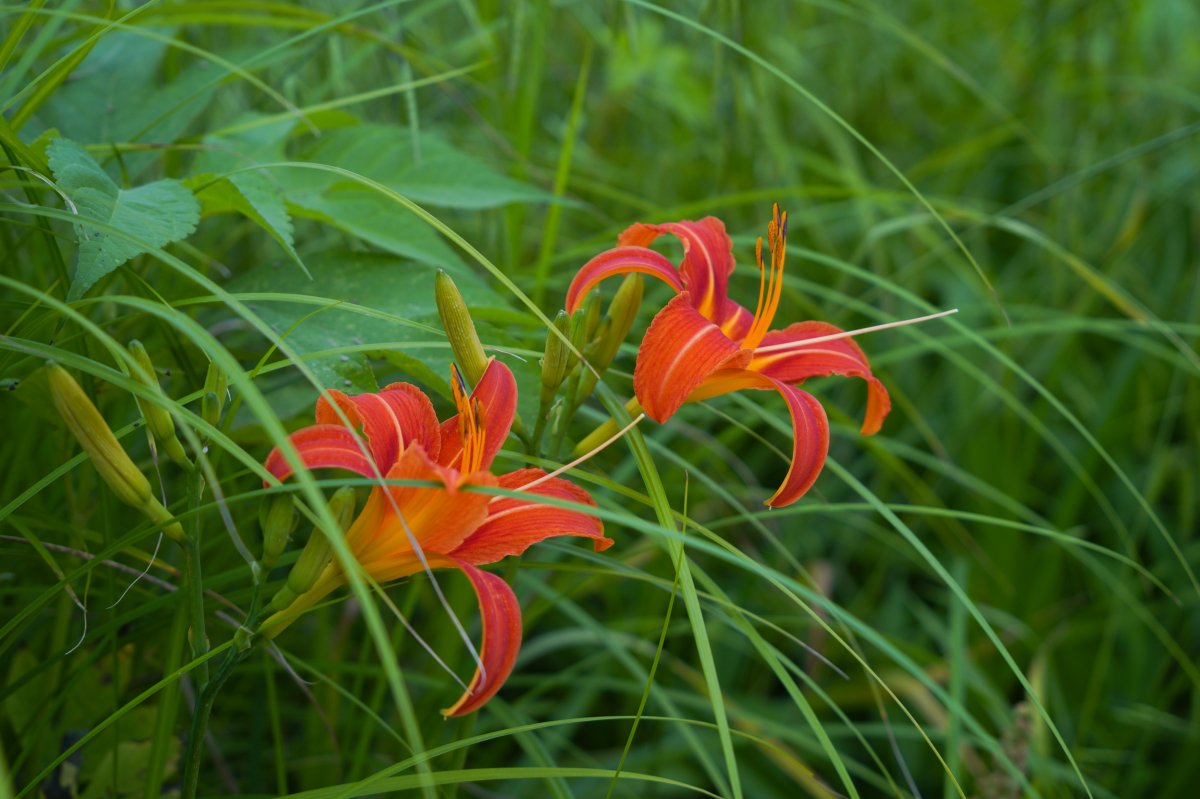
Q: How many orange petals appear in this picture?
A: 12